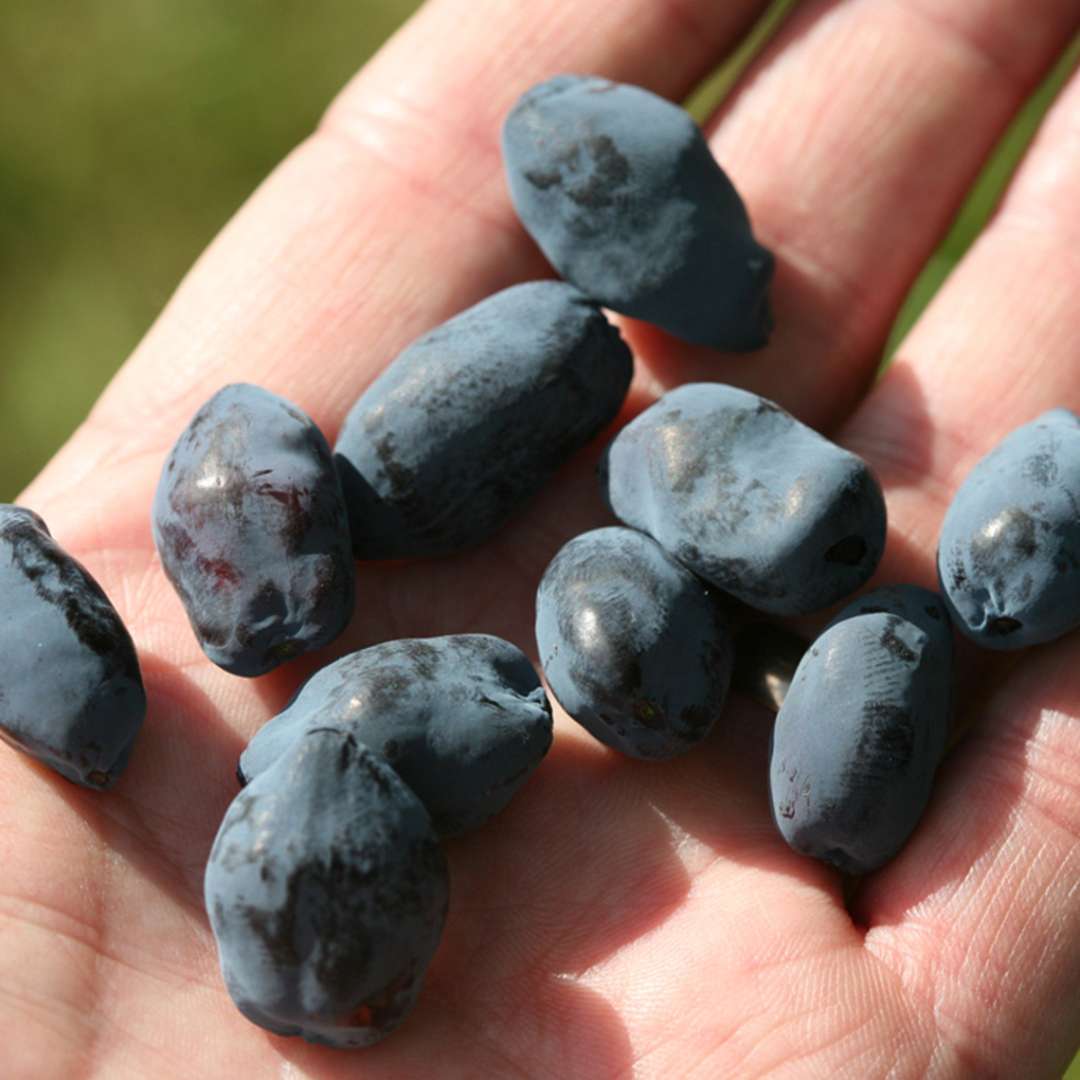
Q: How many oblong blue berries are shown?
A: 10